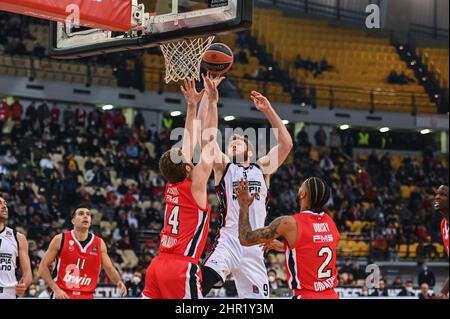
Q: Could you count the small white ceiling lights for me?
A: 7